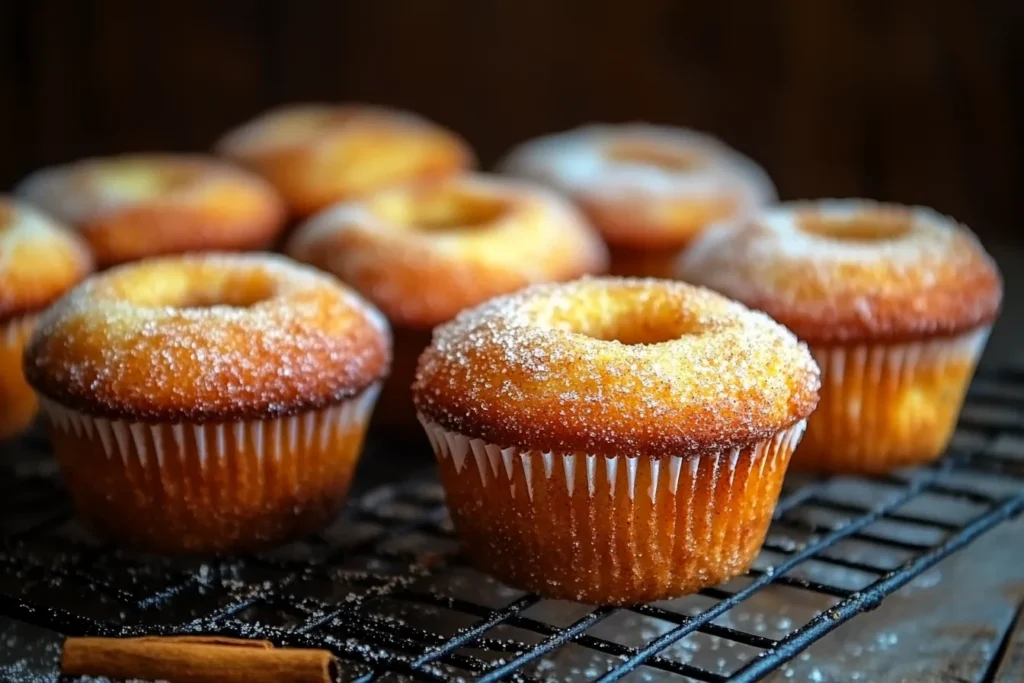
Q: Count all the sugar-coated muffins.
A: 8